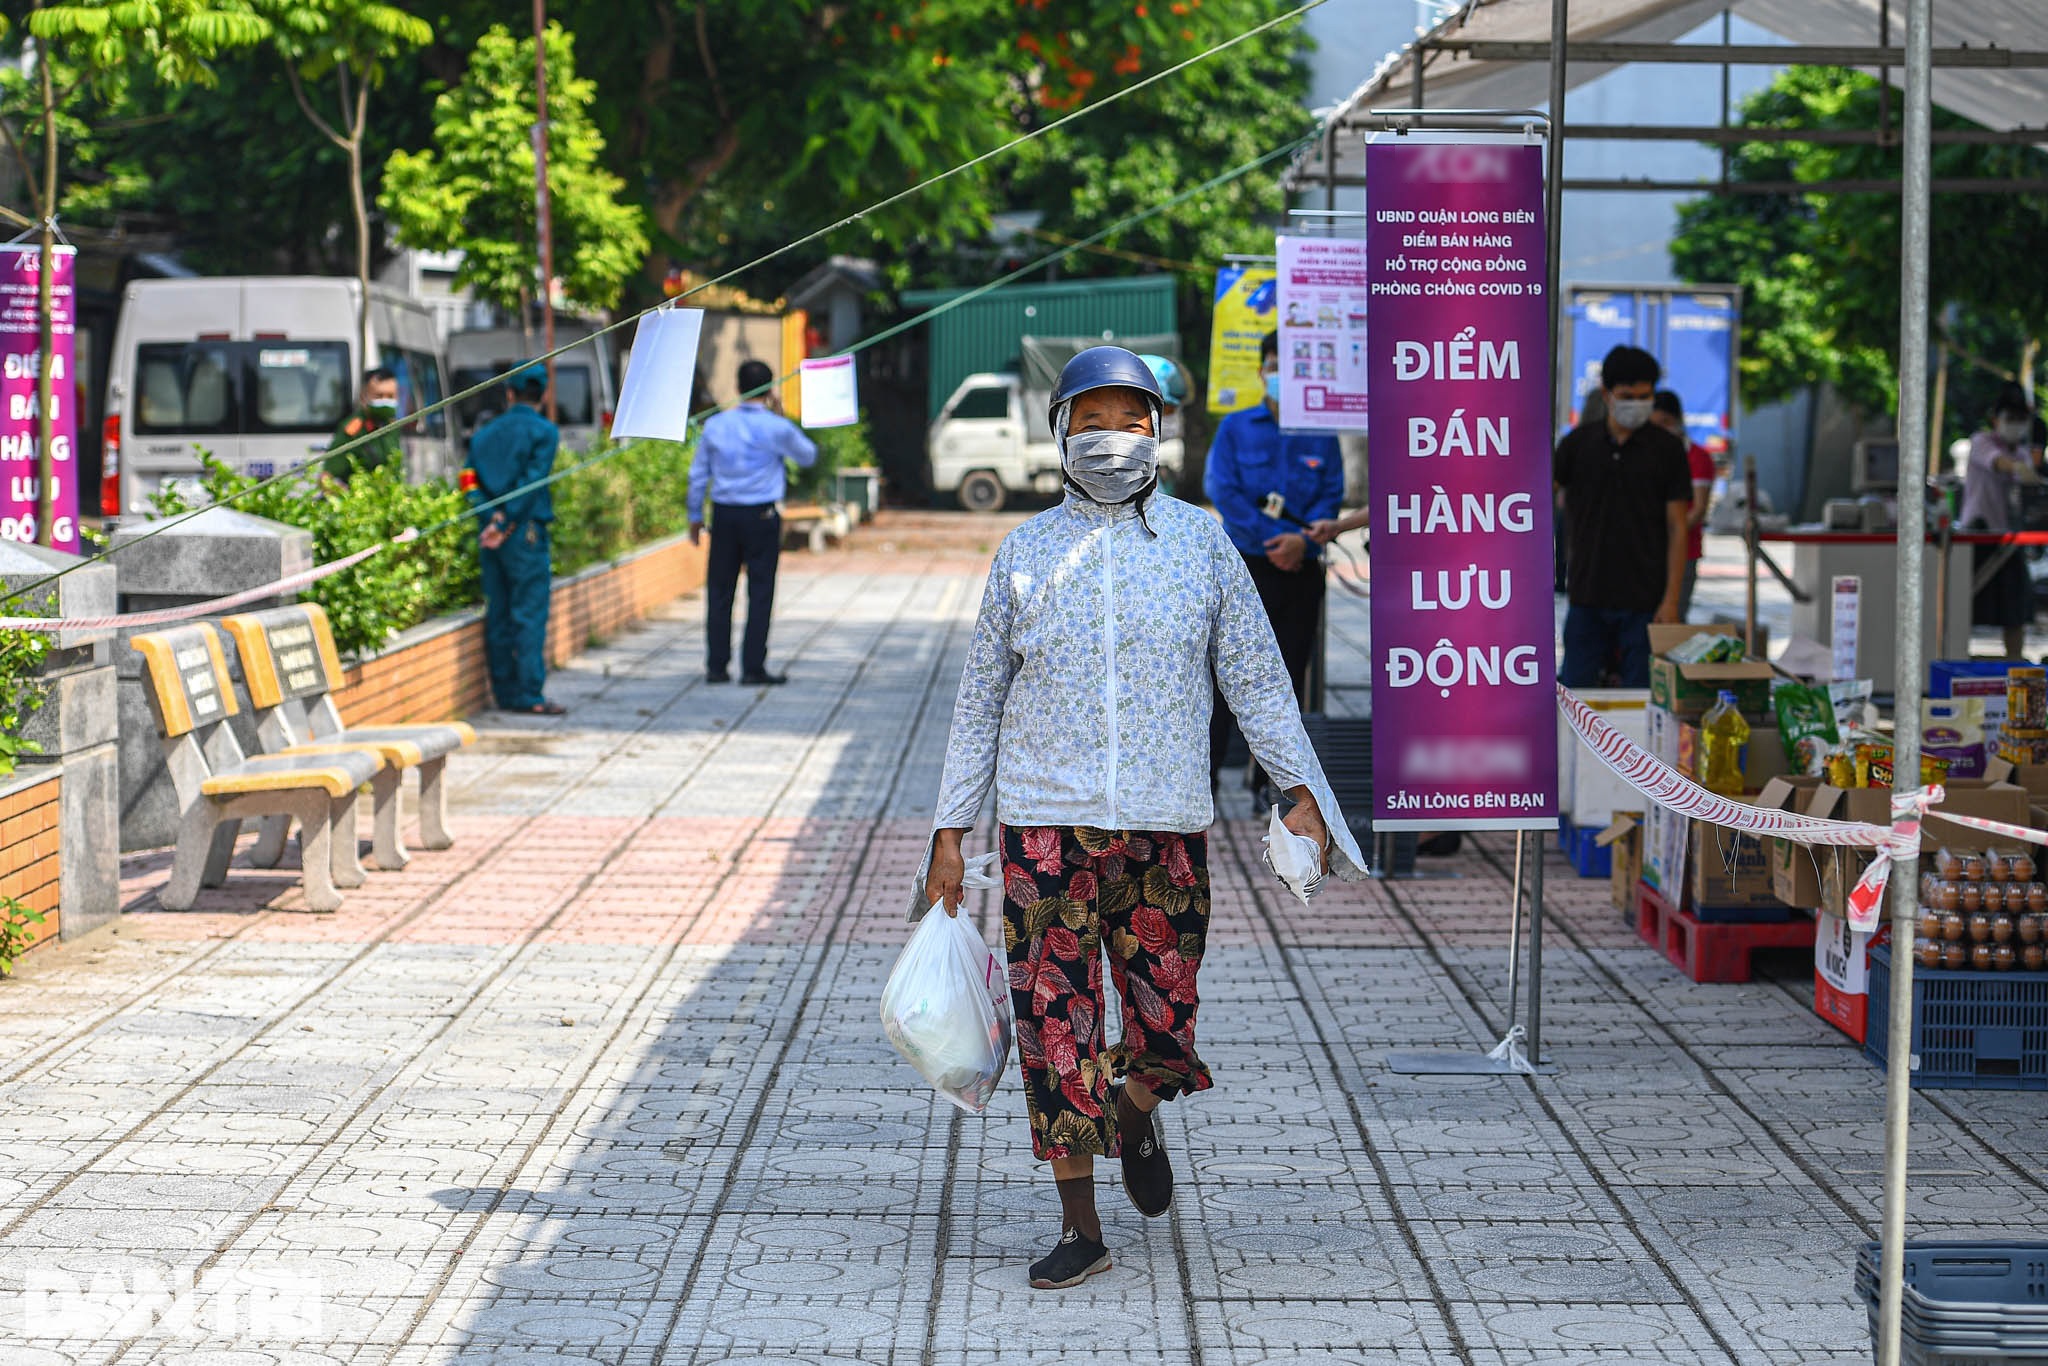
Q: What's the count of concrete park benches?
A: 2